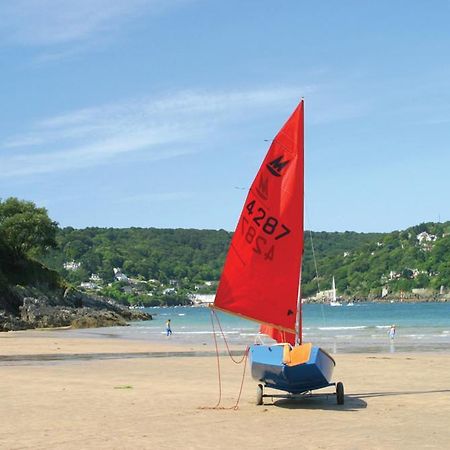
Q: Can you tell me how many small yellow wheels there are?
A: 0